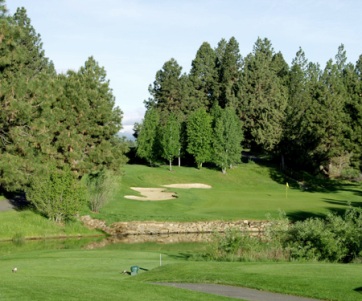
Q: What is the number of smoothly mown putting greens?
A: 1